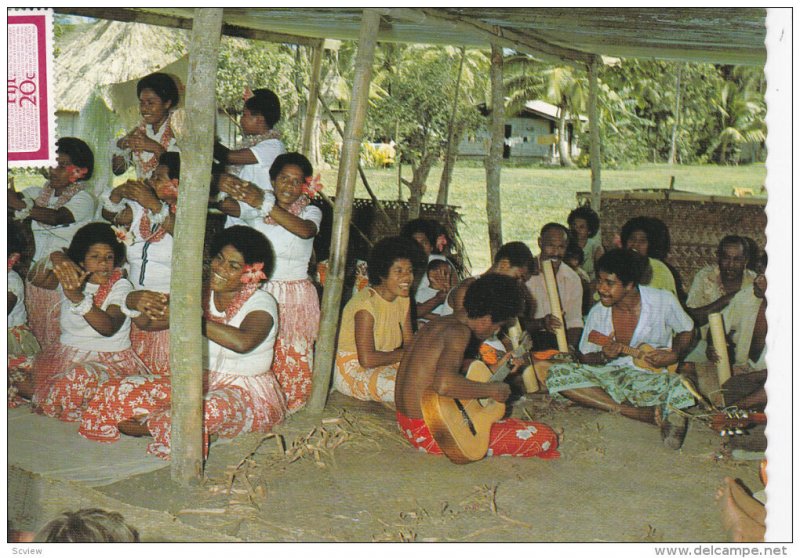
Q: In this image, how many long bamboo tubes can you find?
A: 3